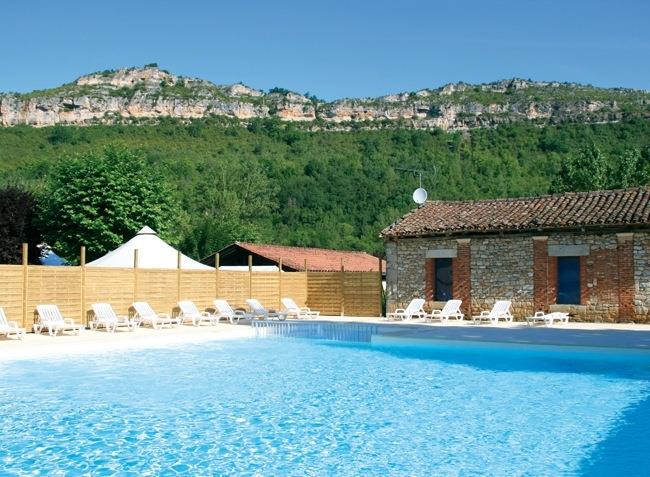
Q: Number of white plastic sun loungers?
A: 12